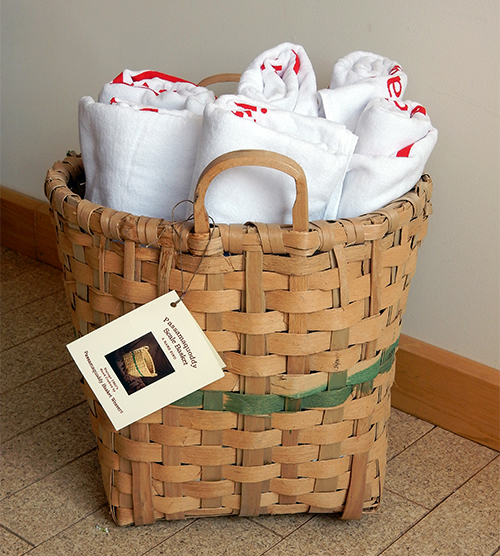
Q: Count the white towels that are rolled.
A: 6